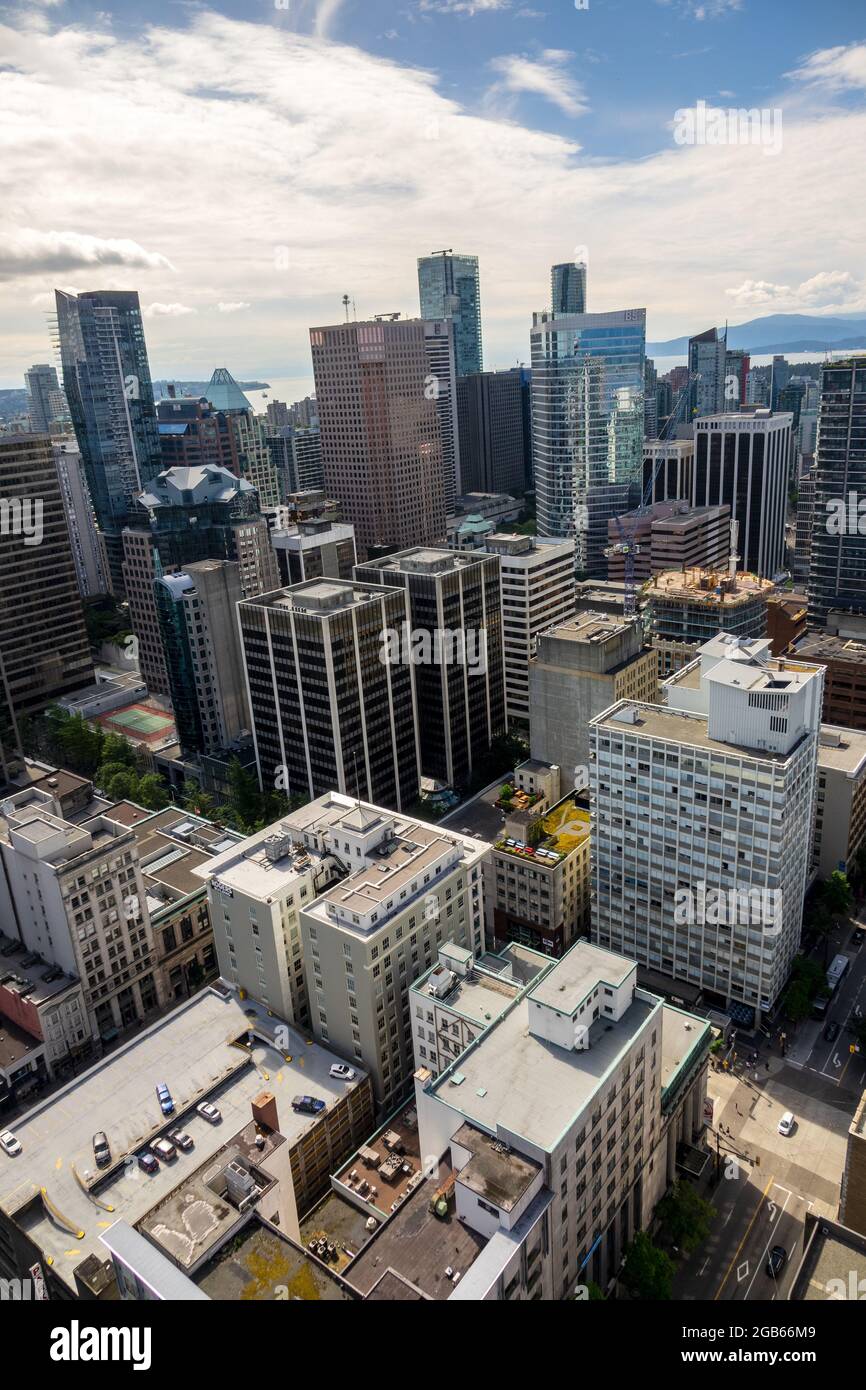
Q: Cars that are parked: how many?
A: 9